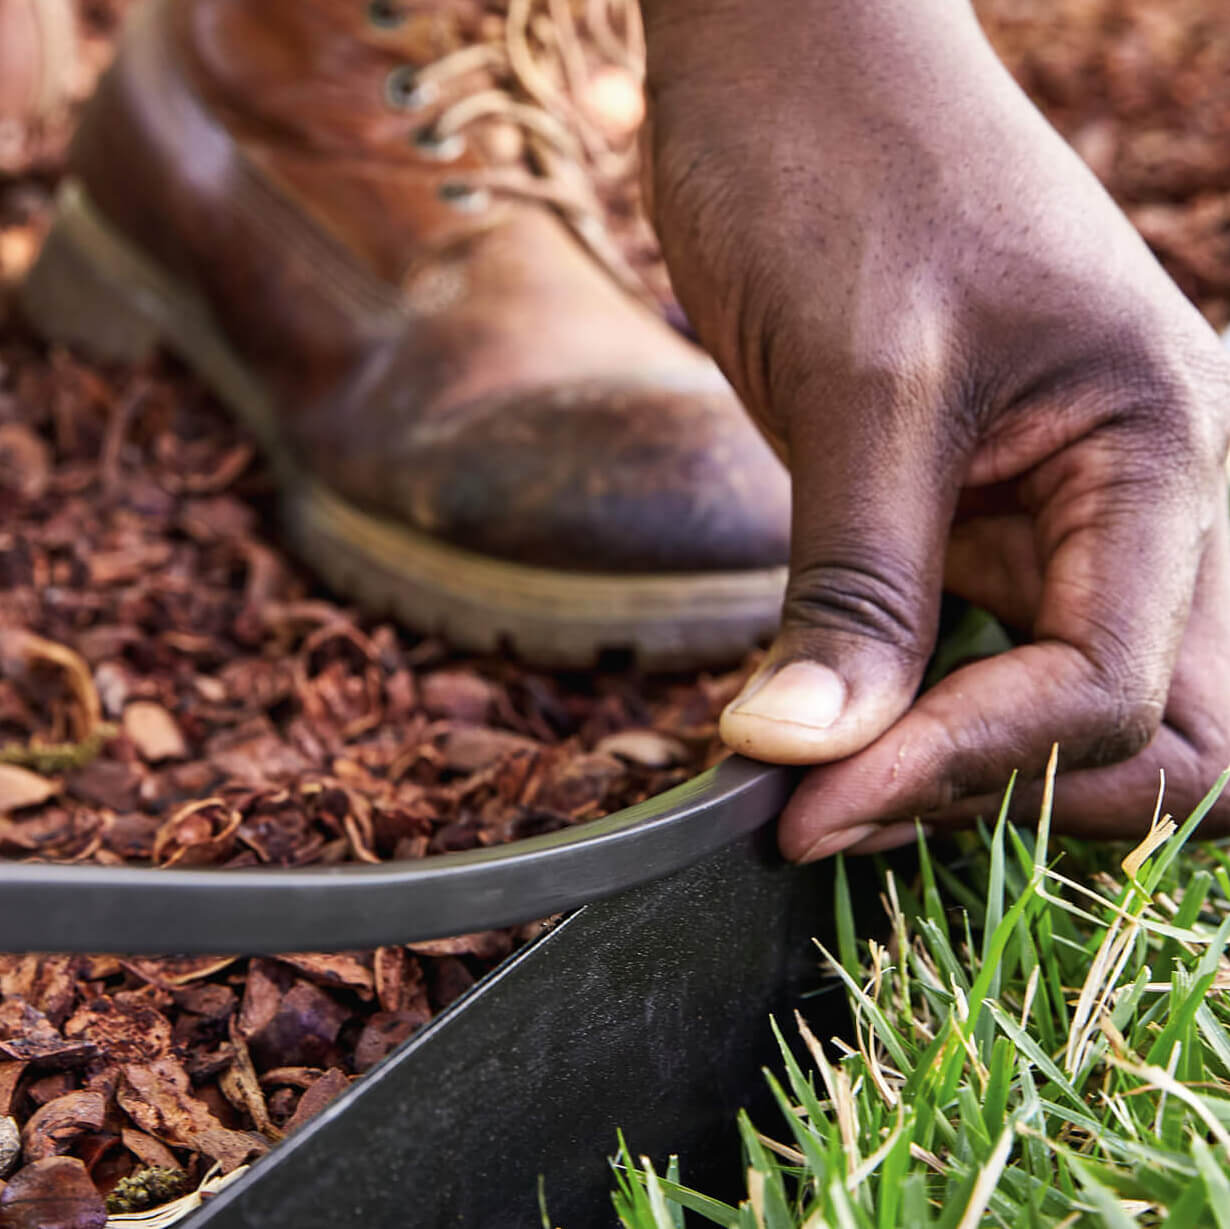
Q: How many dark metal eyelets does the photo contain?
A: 4